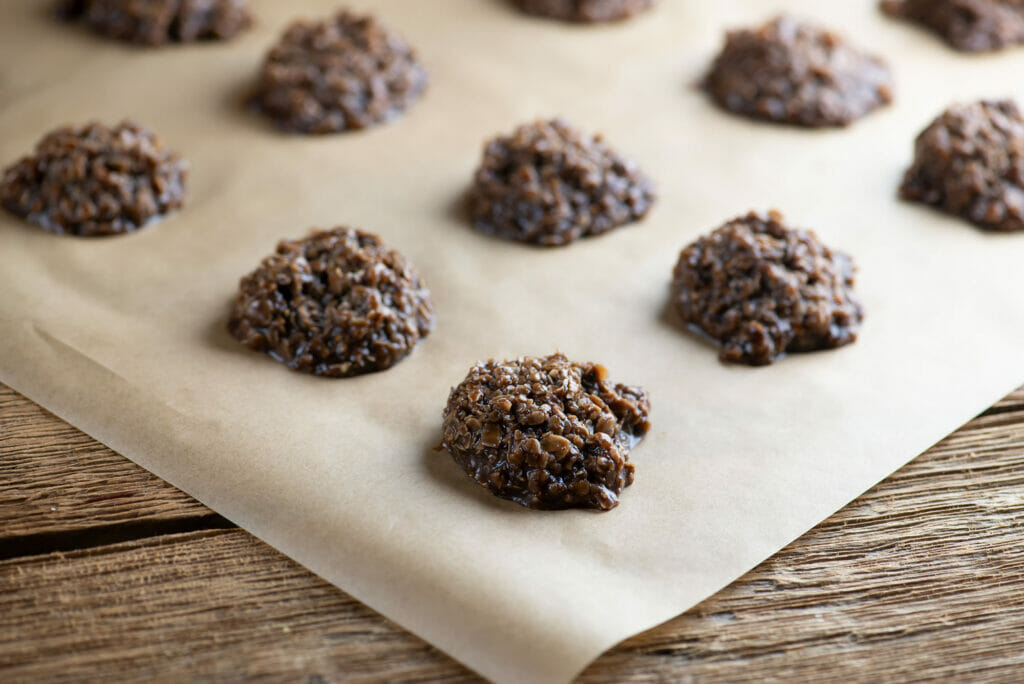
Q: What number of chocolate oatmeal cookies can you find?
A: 11